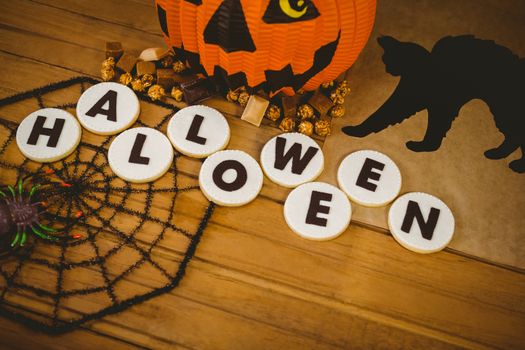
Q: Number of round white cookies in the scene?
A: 9